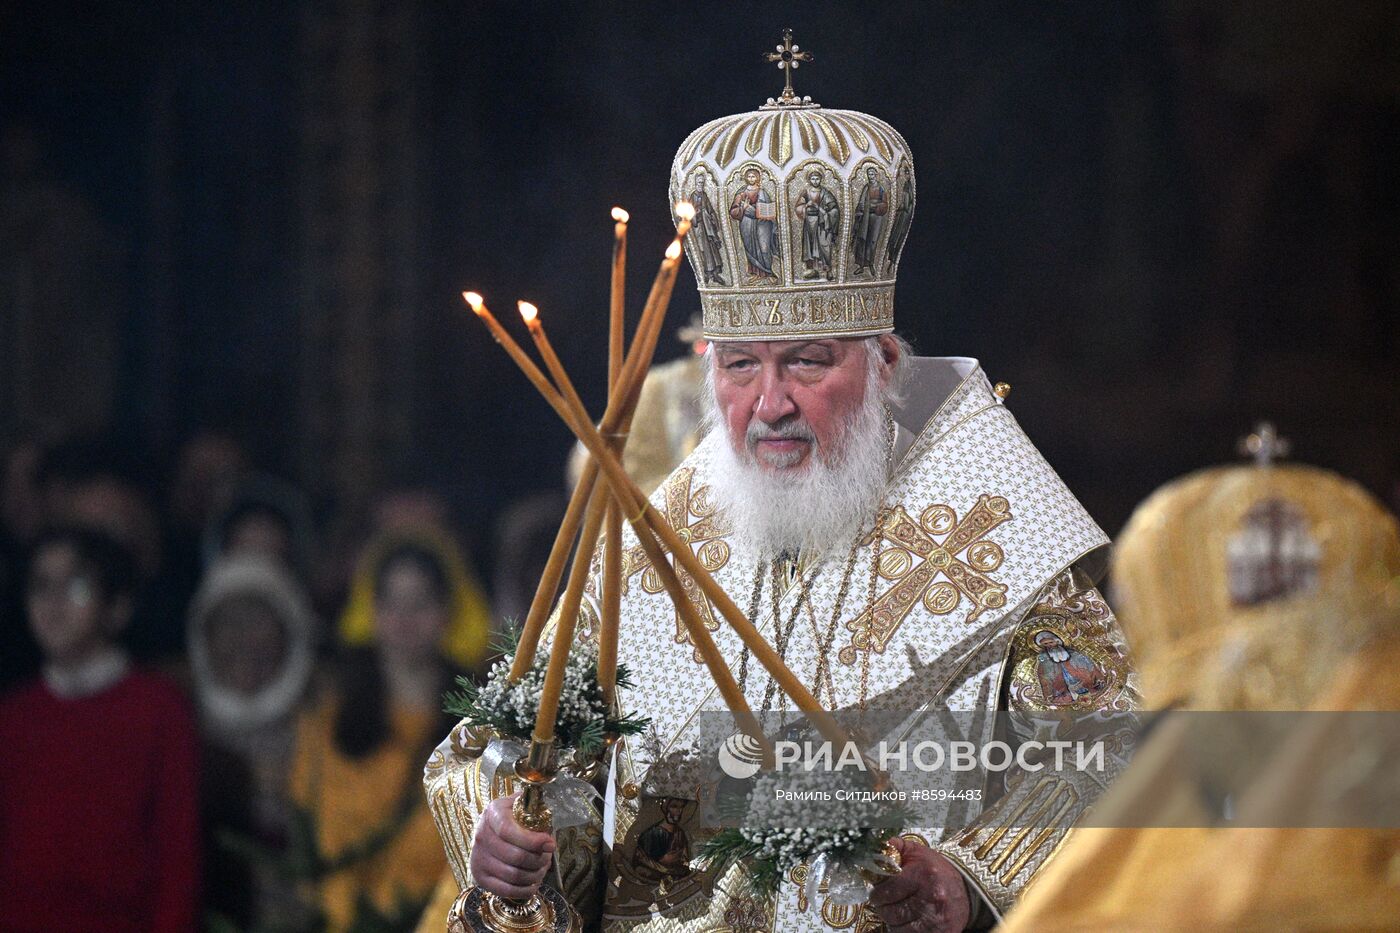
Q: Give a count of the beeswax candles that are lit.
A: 5